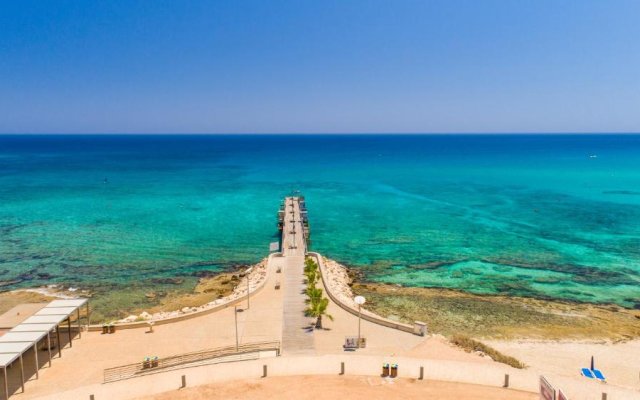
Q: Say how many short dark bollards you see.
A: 7